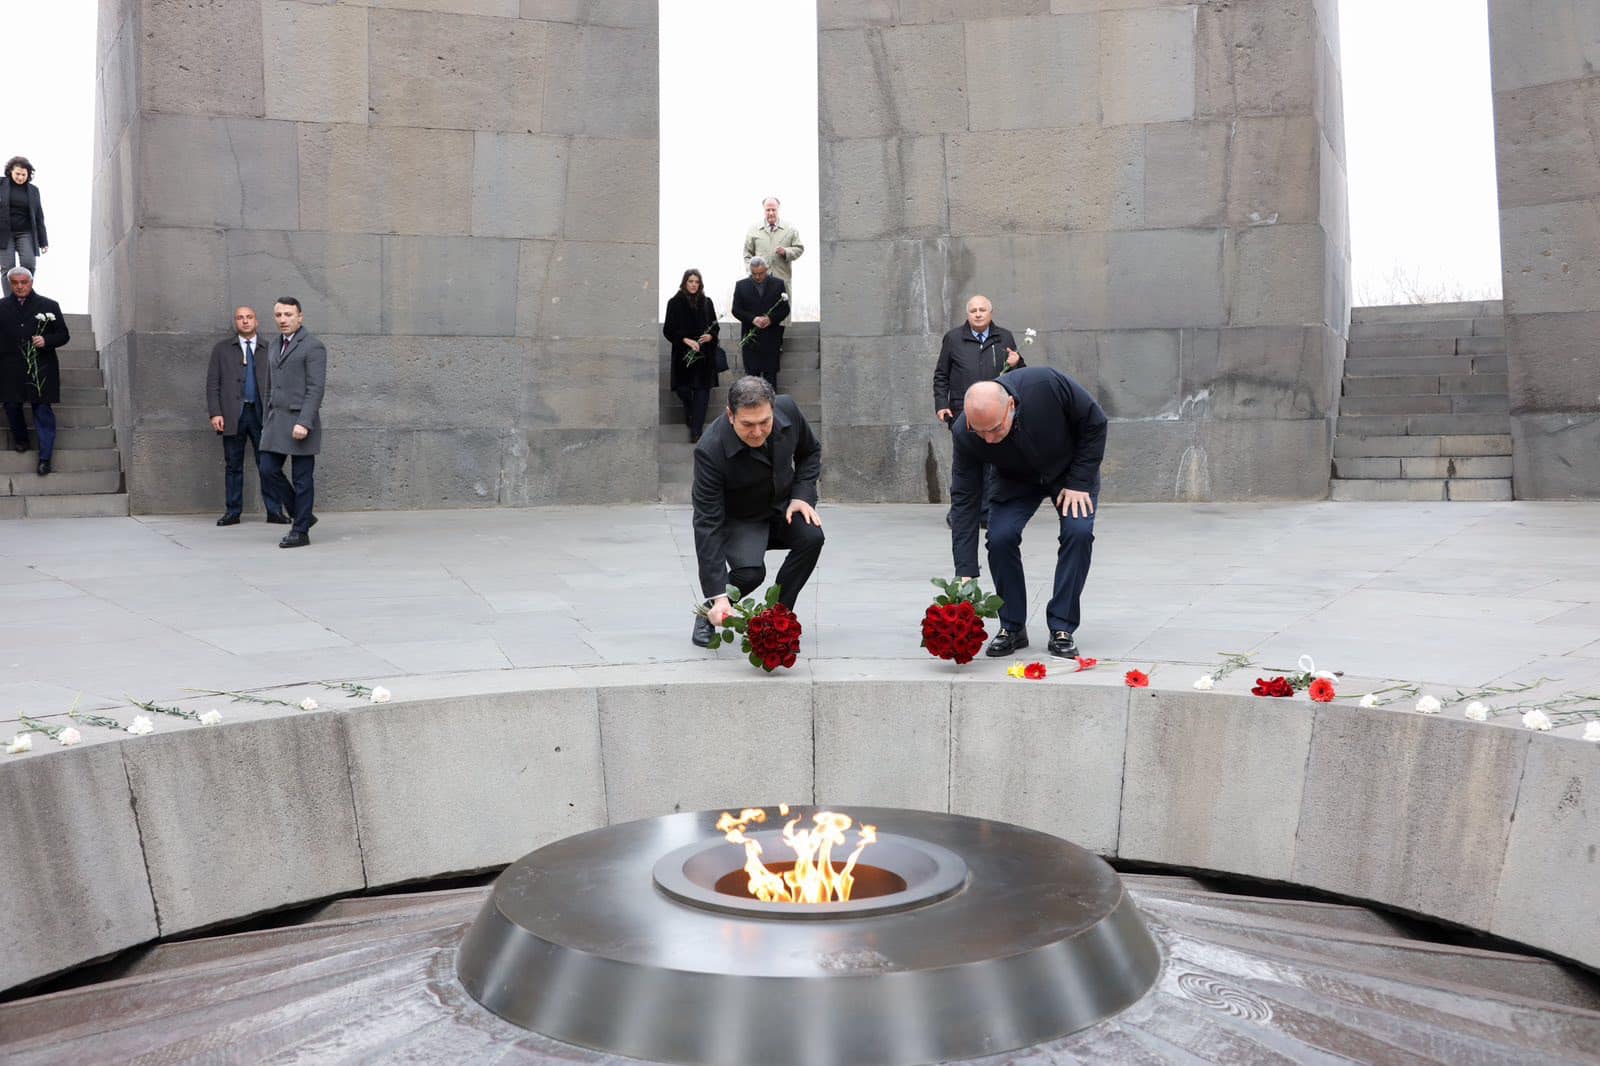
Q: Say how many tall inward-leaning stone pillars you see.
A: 3